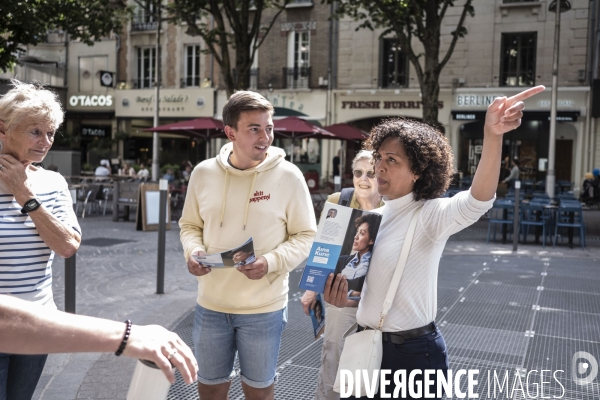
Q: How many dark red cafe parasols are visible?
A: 3